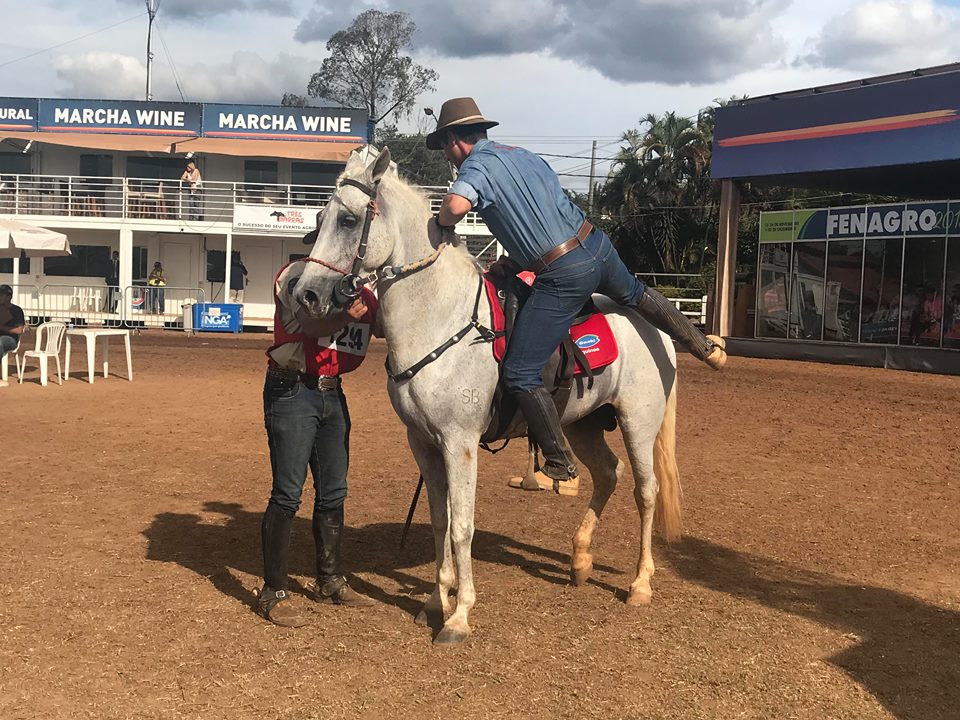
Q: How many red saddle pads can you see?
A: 1